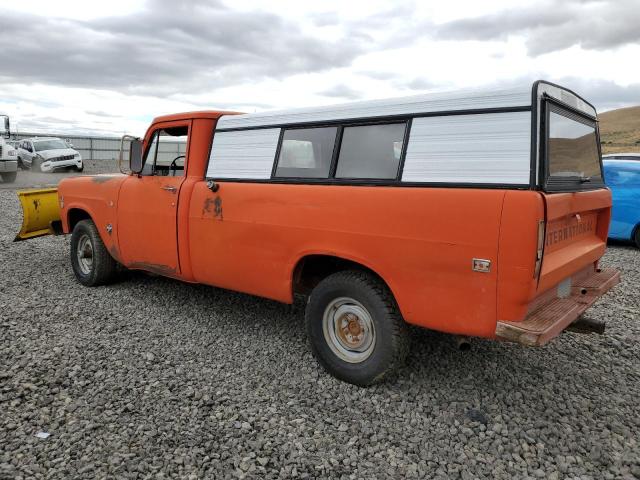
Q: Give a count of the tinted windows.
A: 3